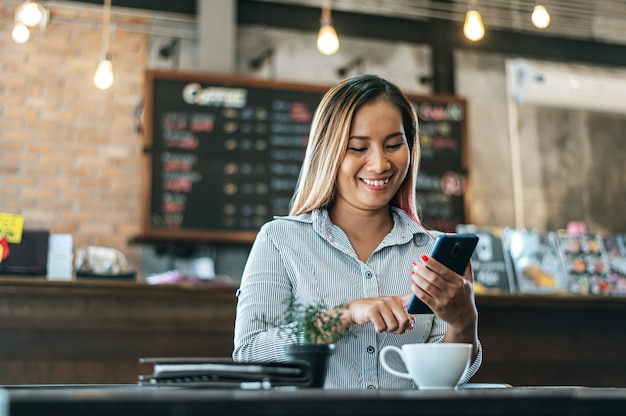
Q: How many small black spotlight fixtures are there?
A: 4